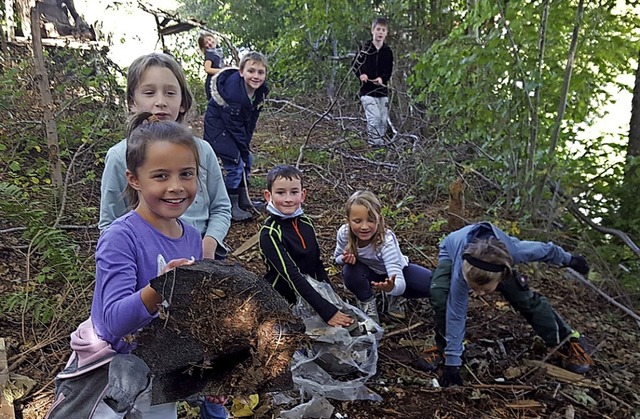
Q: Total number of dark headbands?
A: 1